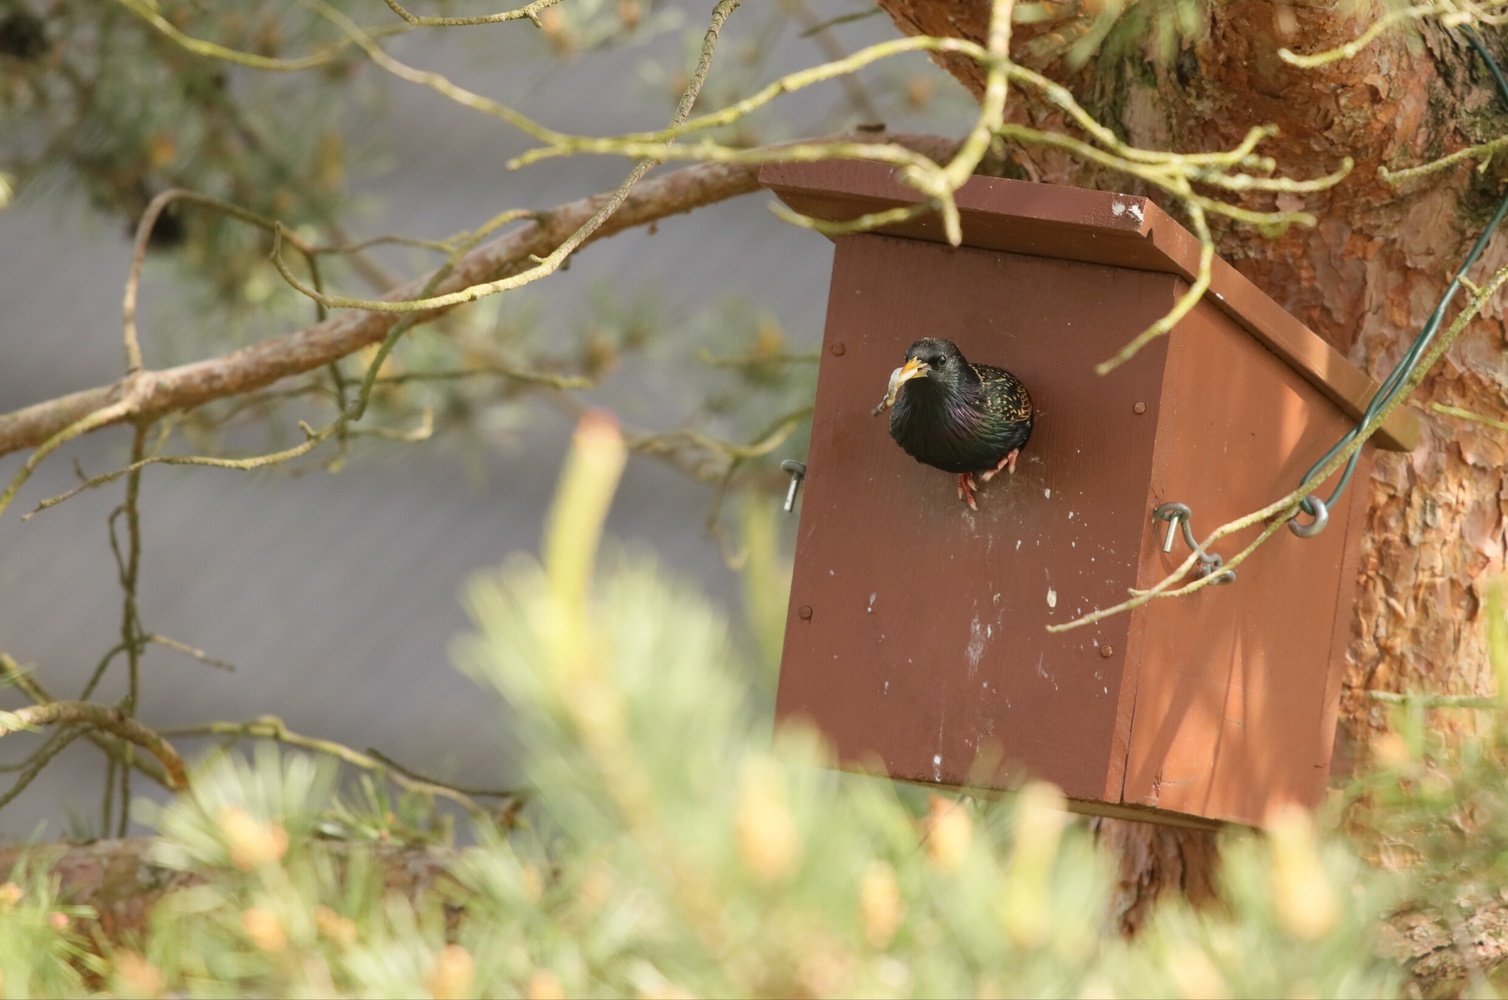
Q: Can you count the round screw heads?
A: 4